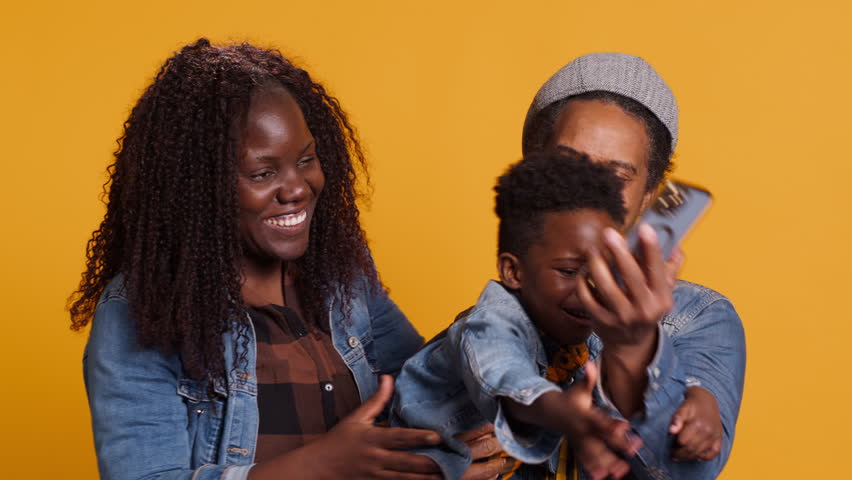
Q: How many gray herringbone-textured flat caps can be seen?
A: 1